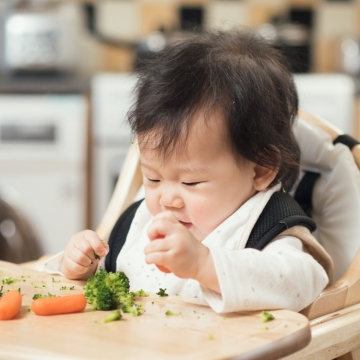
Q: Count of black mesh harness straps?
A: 2